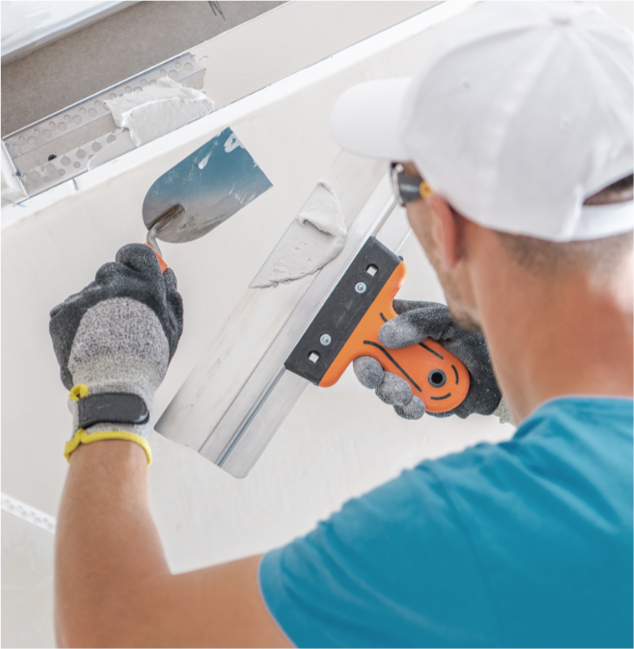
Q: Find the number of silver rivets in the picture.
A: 2